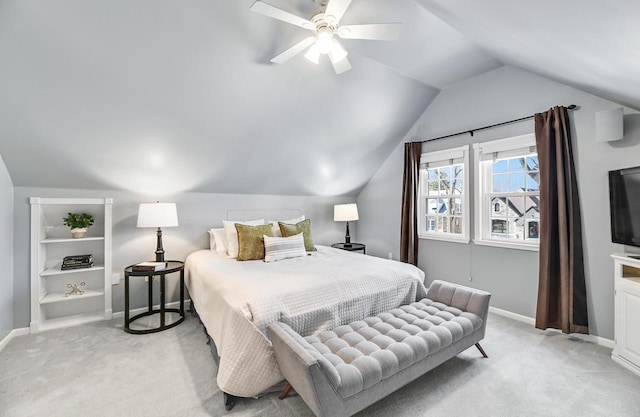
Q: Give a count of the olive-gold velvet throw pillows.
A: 2